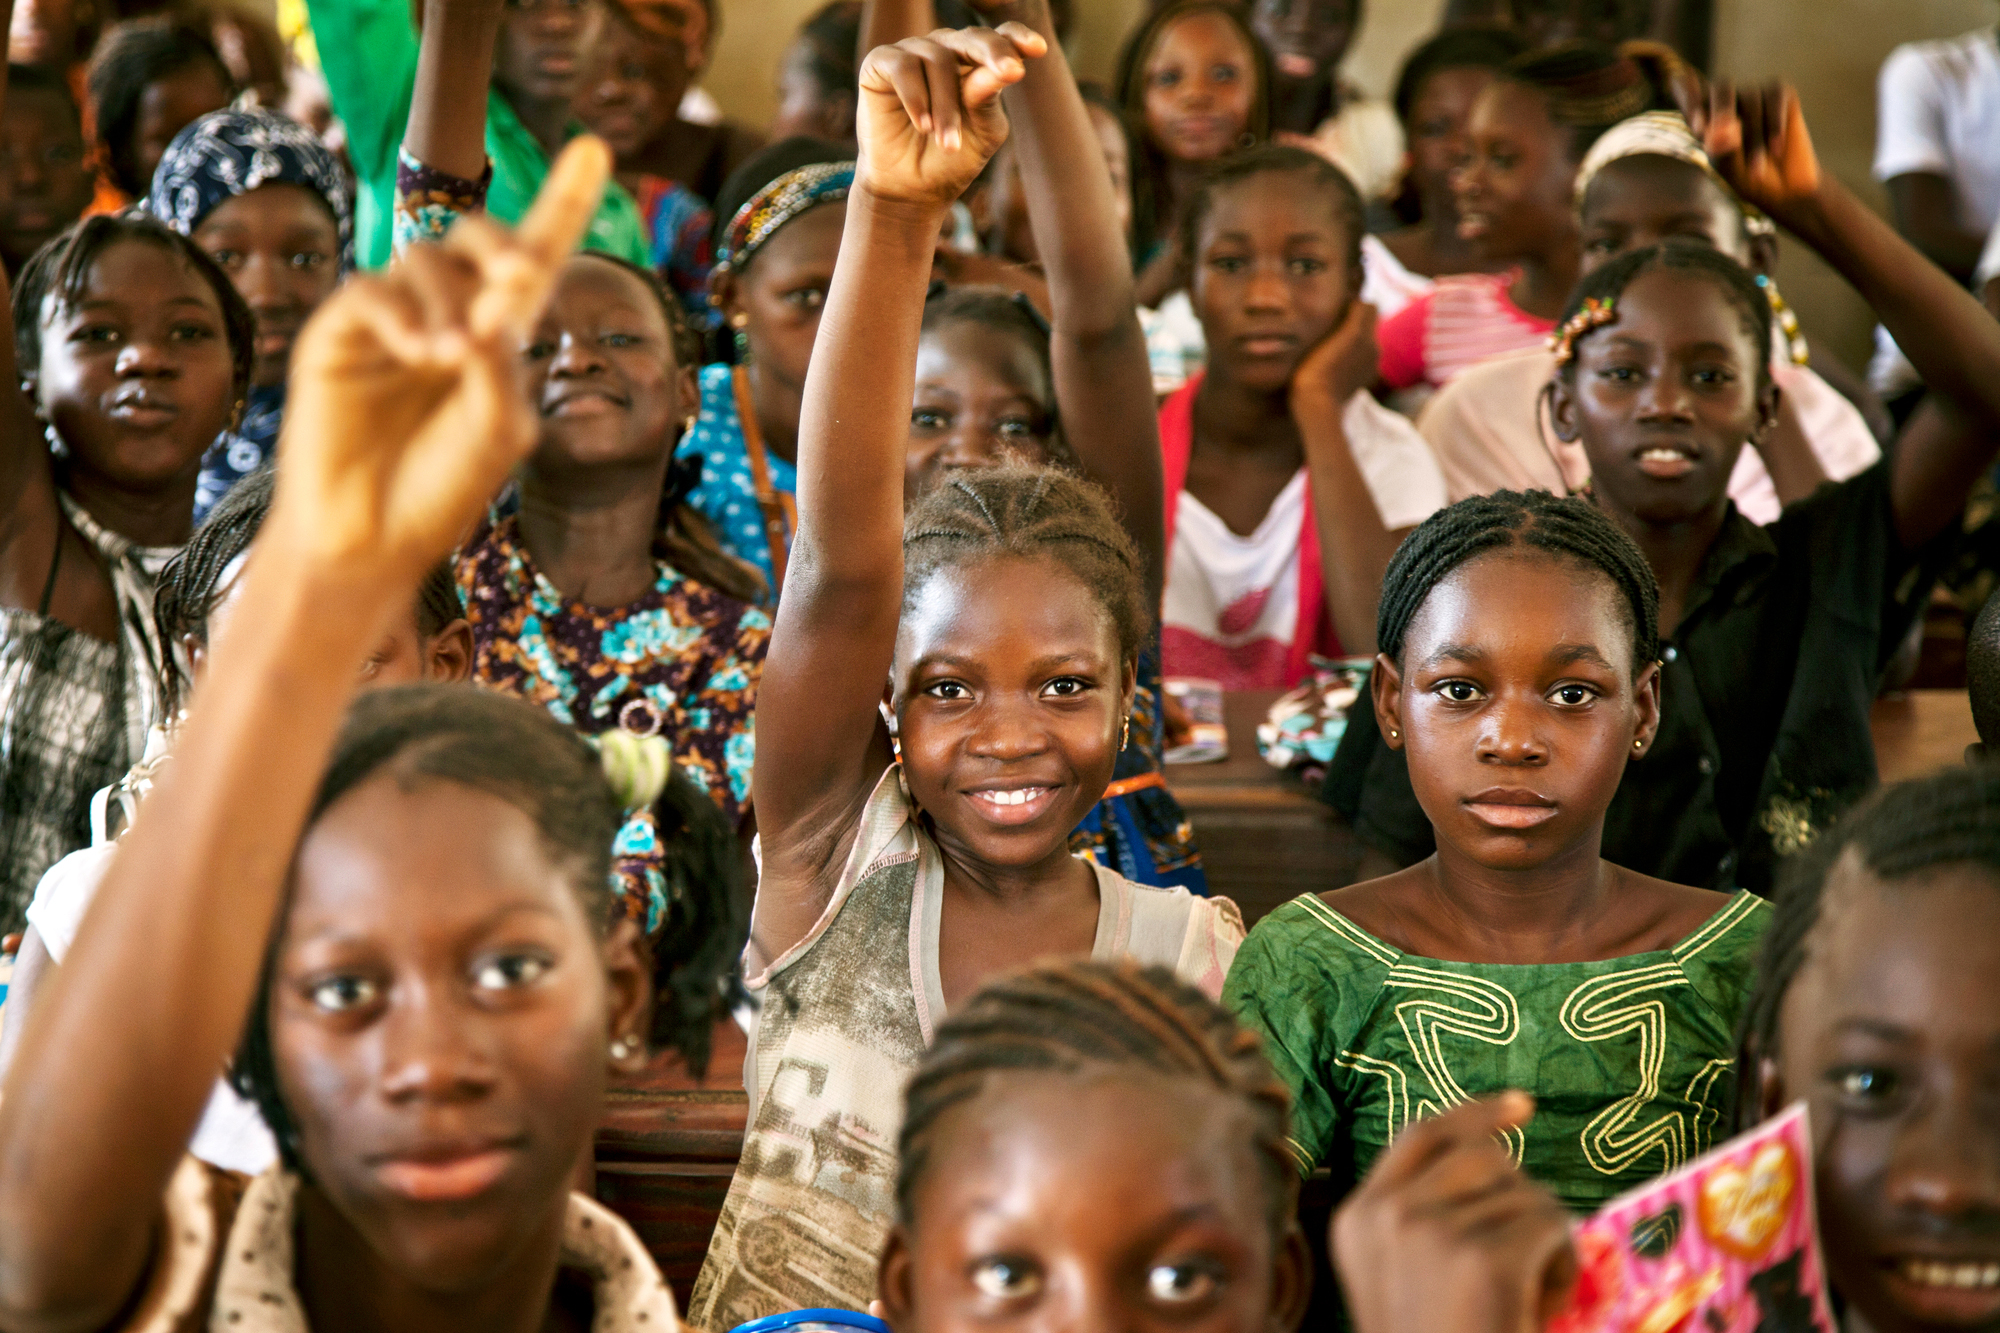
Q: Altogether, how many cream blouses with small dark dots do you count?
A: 1